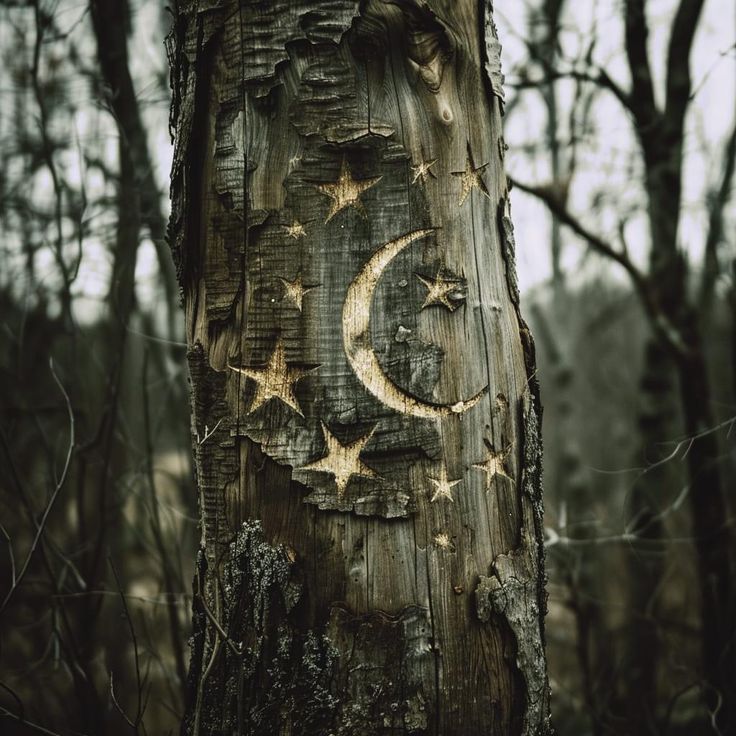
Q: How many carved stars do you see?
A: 11